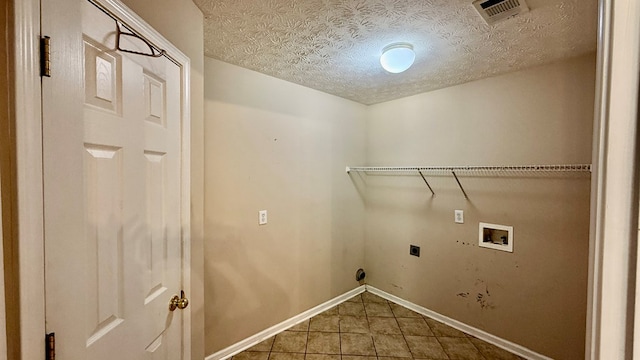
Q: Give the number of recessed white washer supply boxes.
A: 1